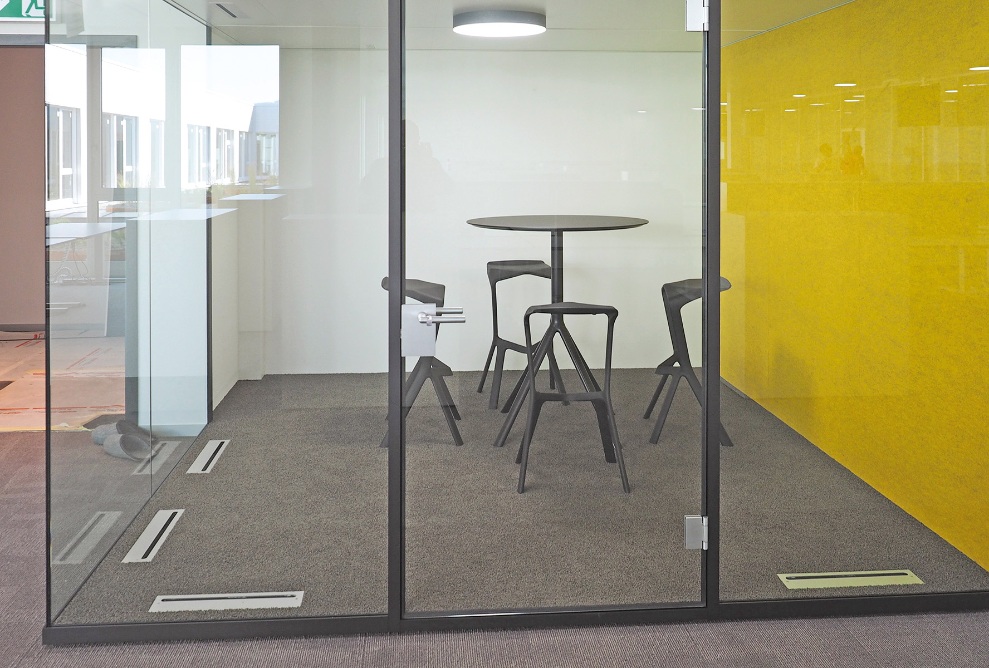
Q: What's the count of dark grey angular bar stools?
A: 4